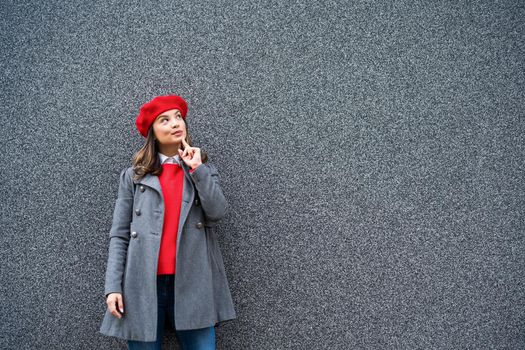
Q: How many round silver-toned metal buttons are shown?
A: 5